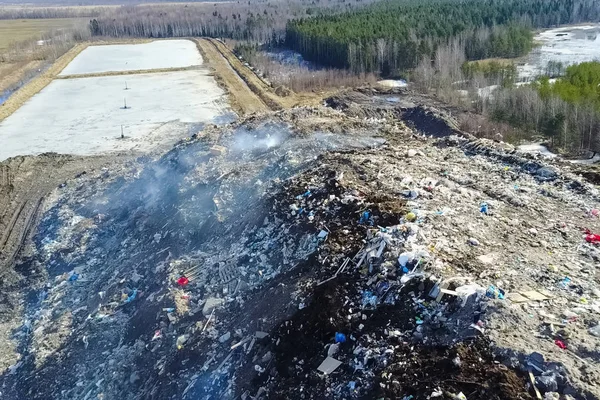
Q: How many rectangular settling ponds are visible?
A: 2